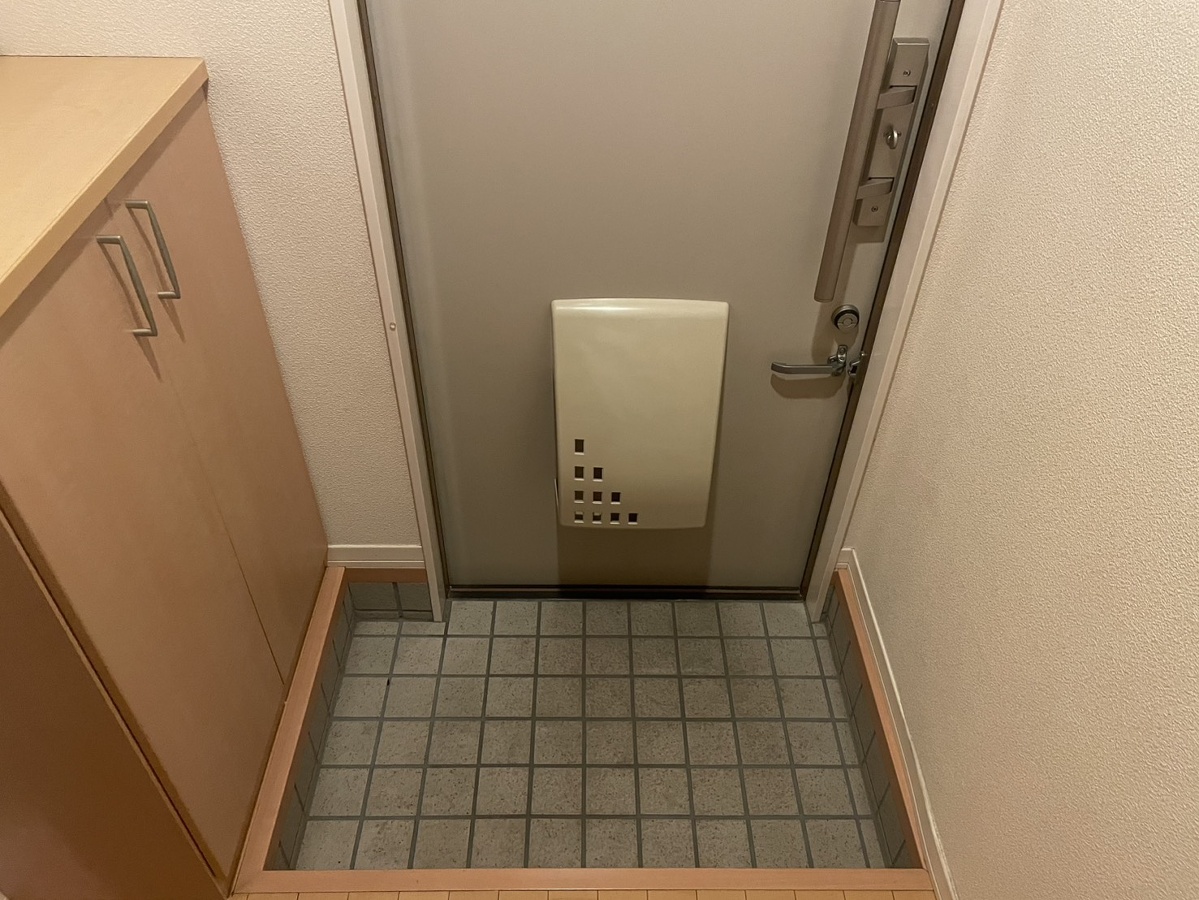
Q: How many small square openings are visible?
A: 10